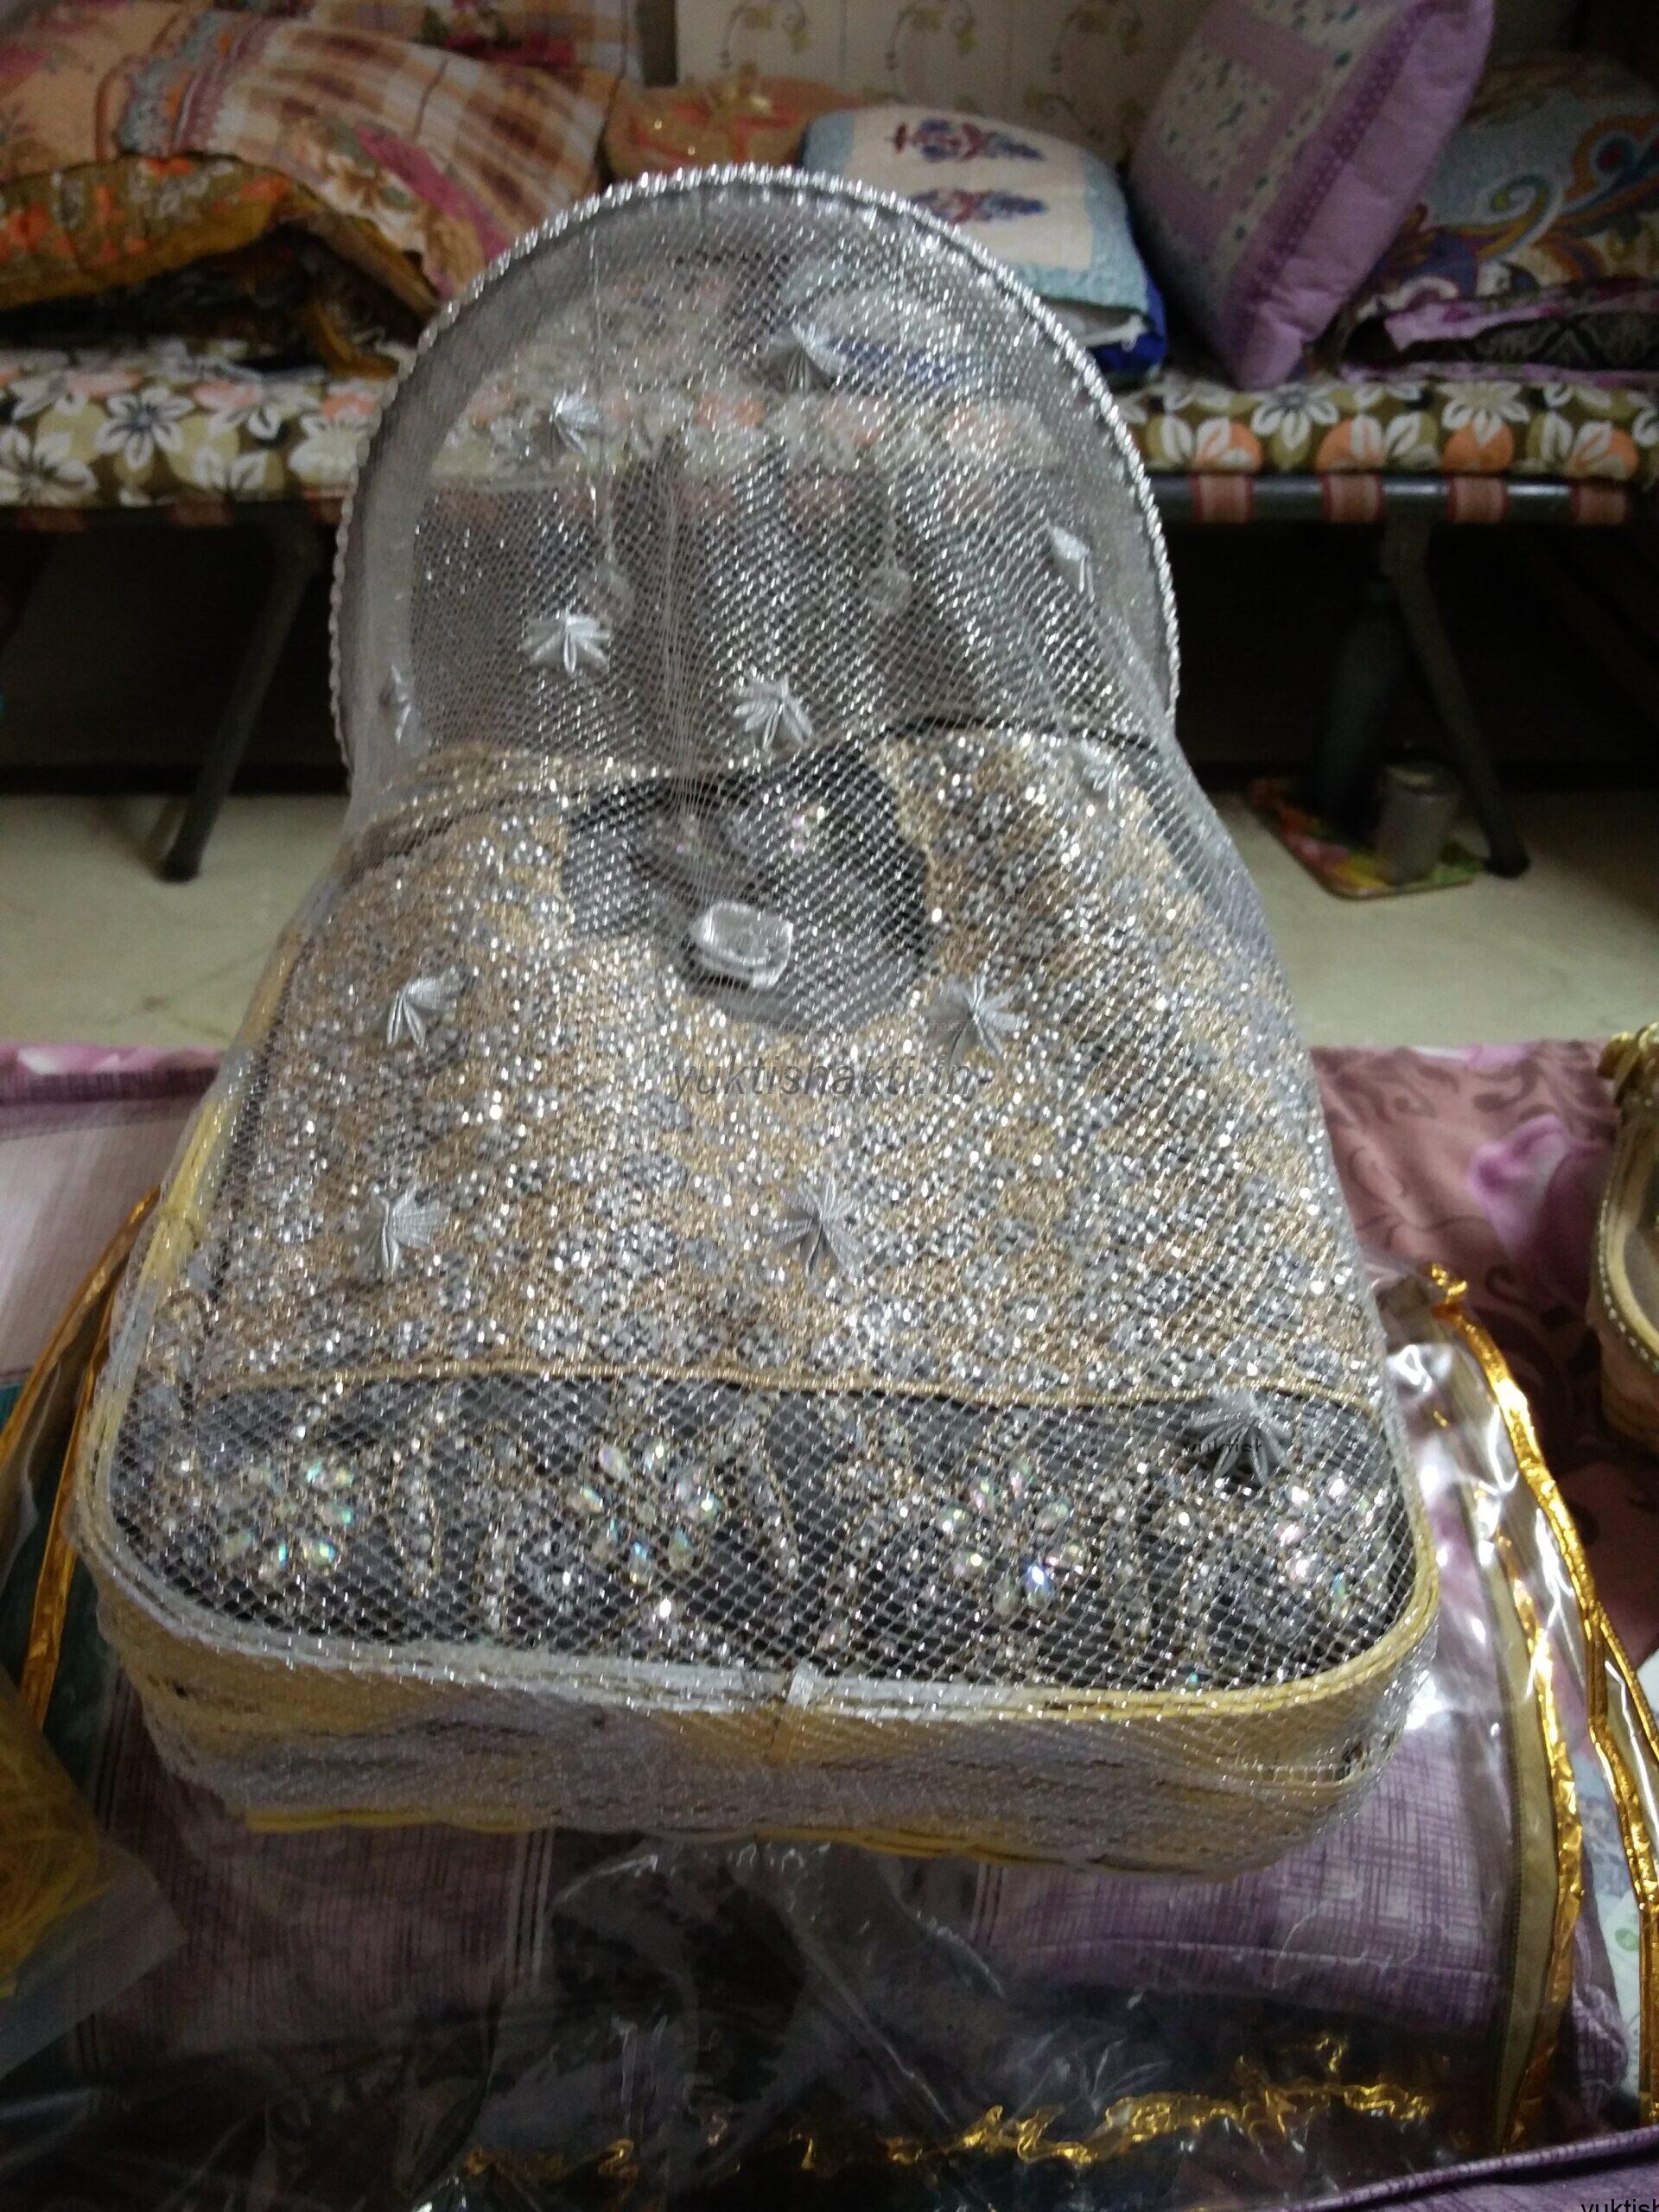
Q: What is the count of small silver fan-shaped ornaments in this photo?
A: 12